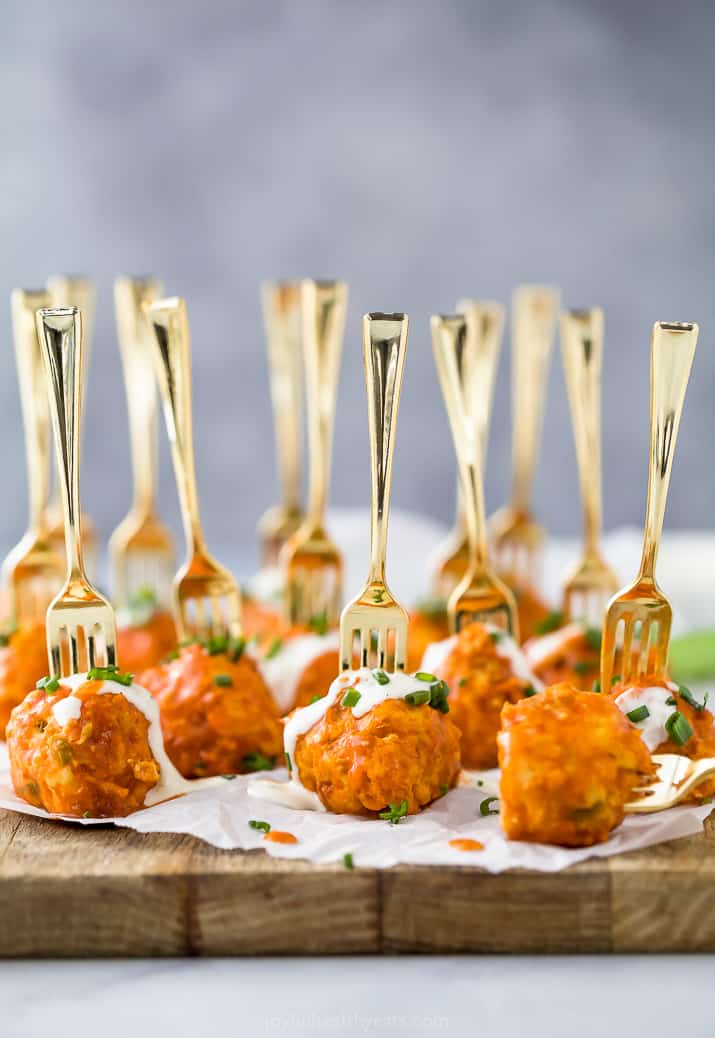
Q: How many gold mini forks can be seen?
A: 14